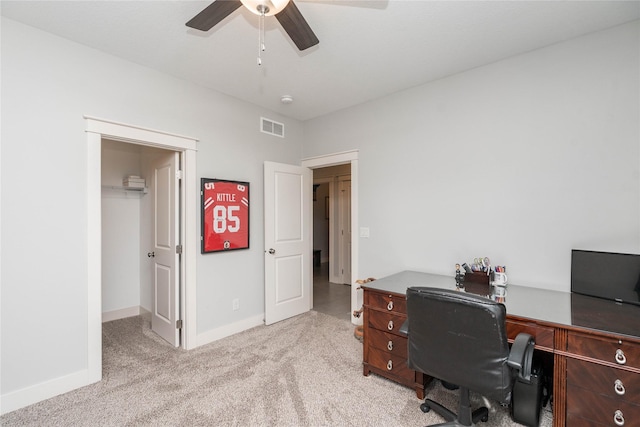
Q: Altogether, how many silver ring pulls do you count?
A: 7